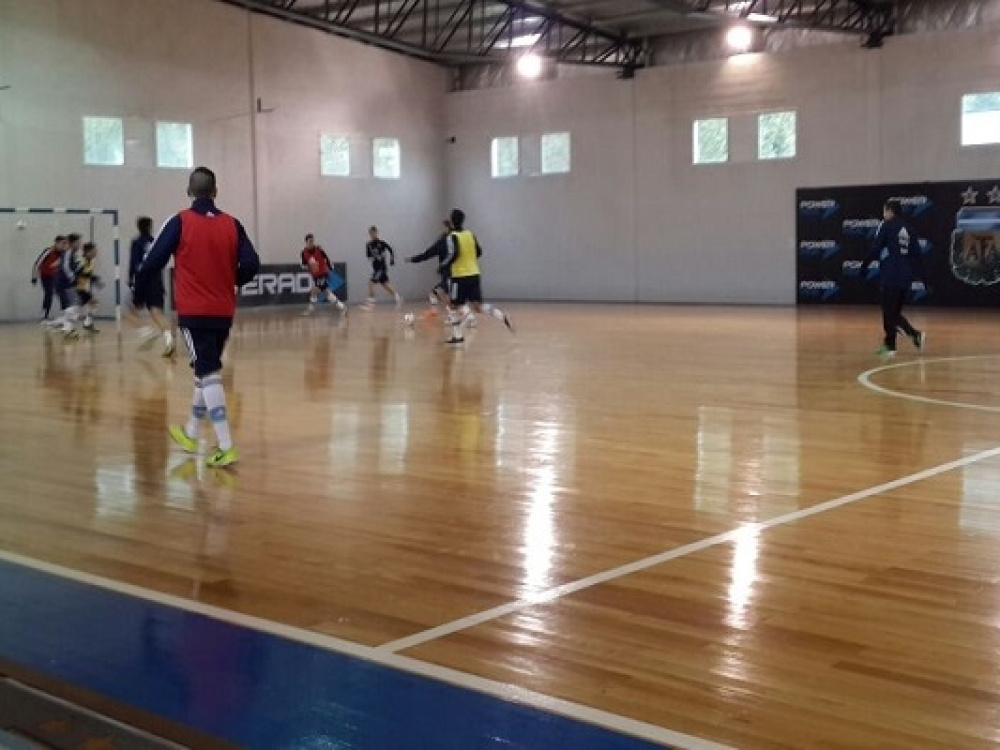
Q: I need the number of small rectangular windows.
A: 9